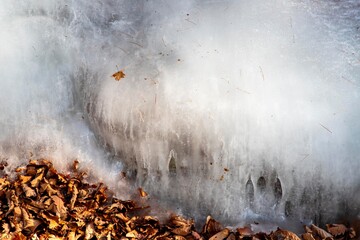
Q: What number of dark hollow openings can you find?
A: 4